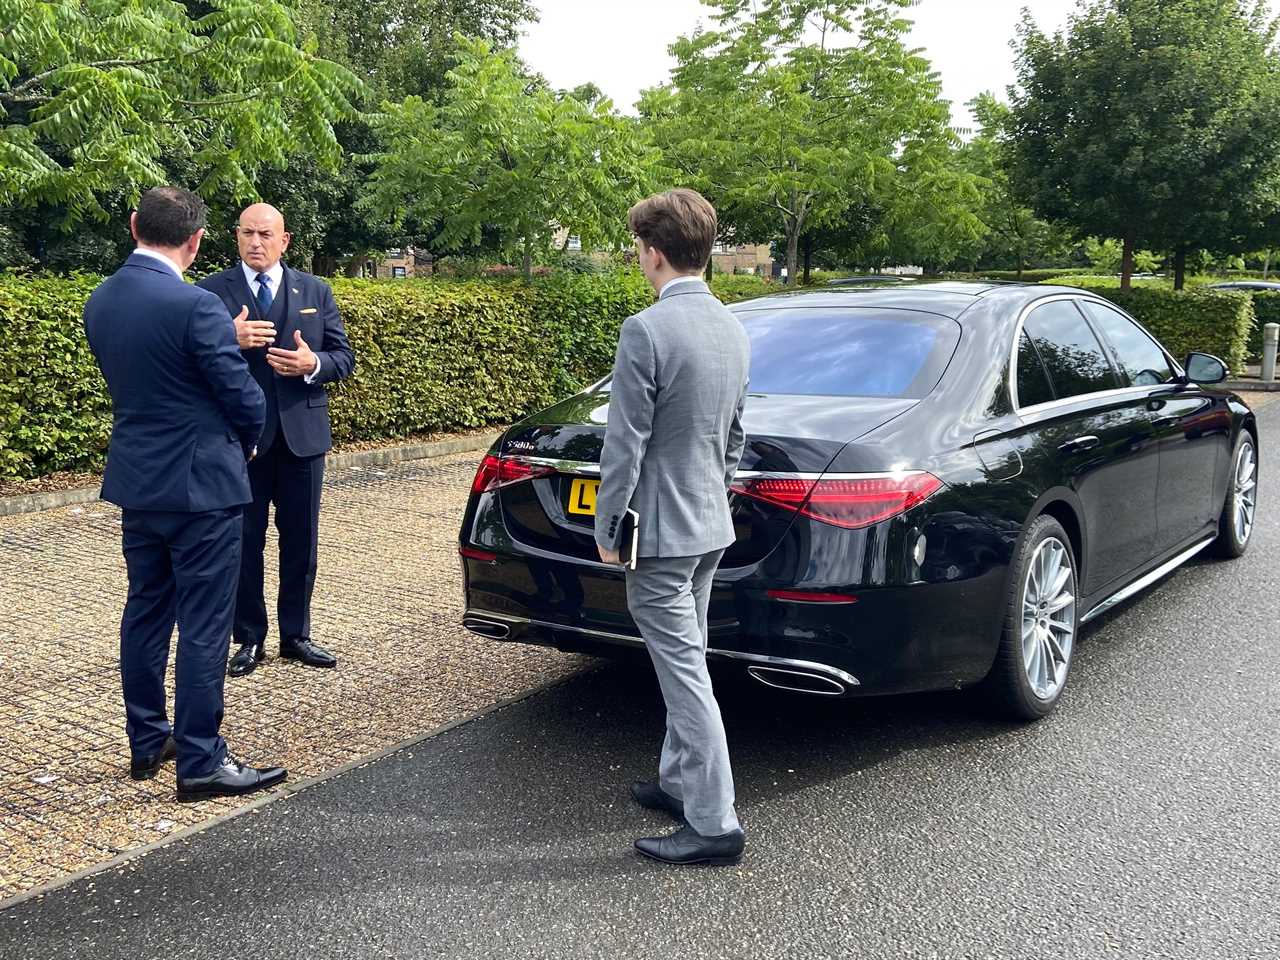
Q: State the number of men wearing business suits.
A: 3